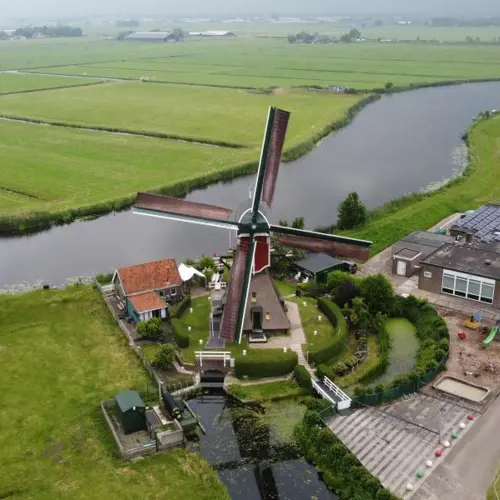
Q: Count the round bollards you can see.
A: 8